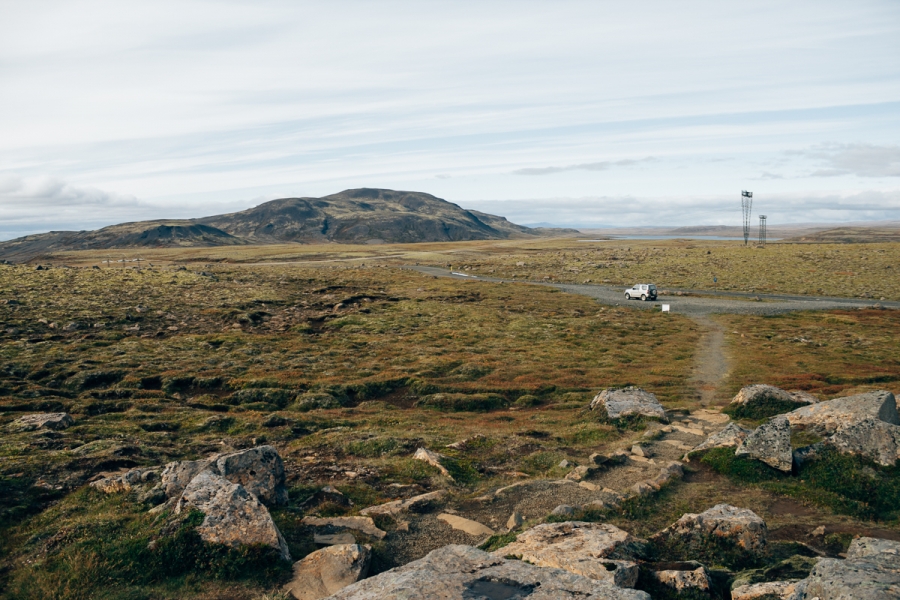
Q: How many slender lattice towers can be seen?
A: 2